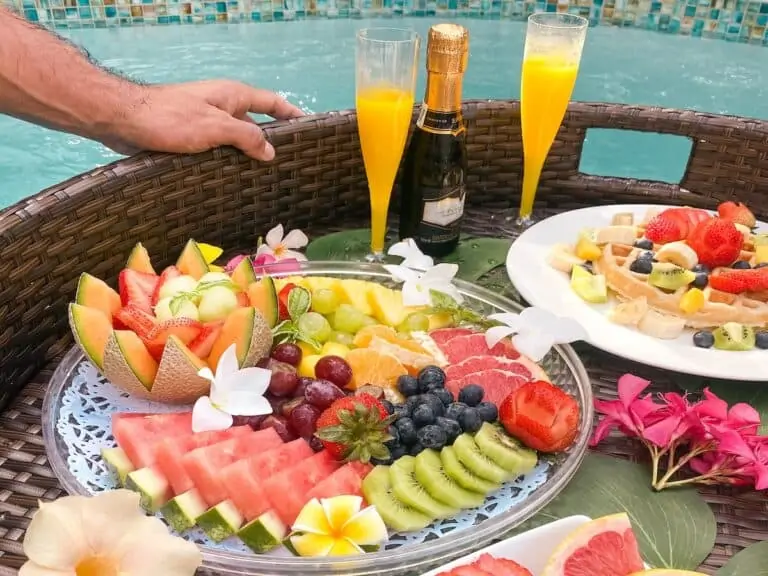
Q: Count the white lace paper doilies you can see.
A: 1